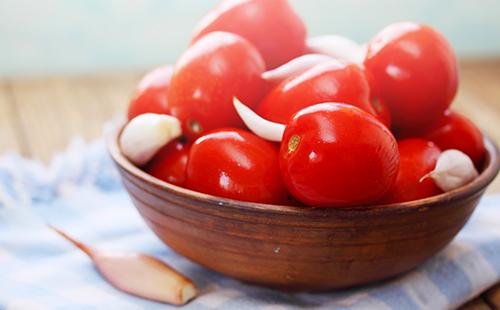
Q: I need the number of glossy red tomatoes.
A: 10